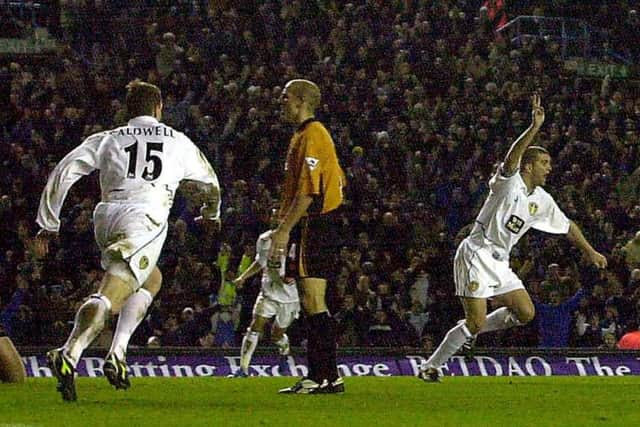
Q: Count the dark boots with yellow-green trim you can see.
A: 2